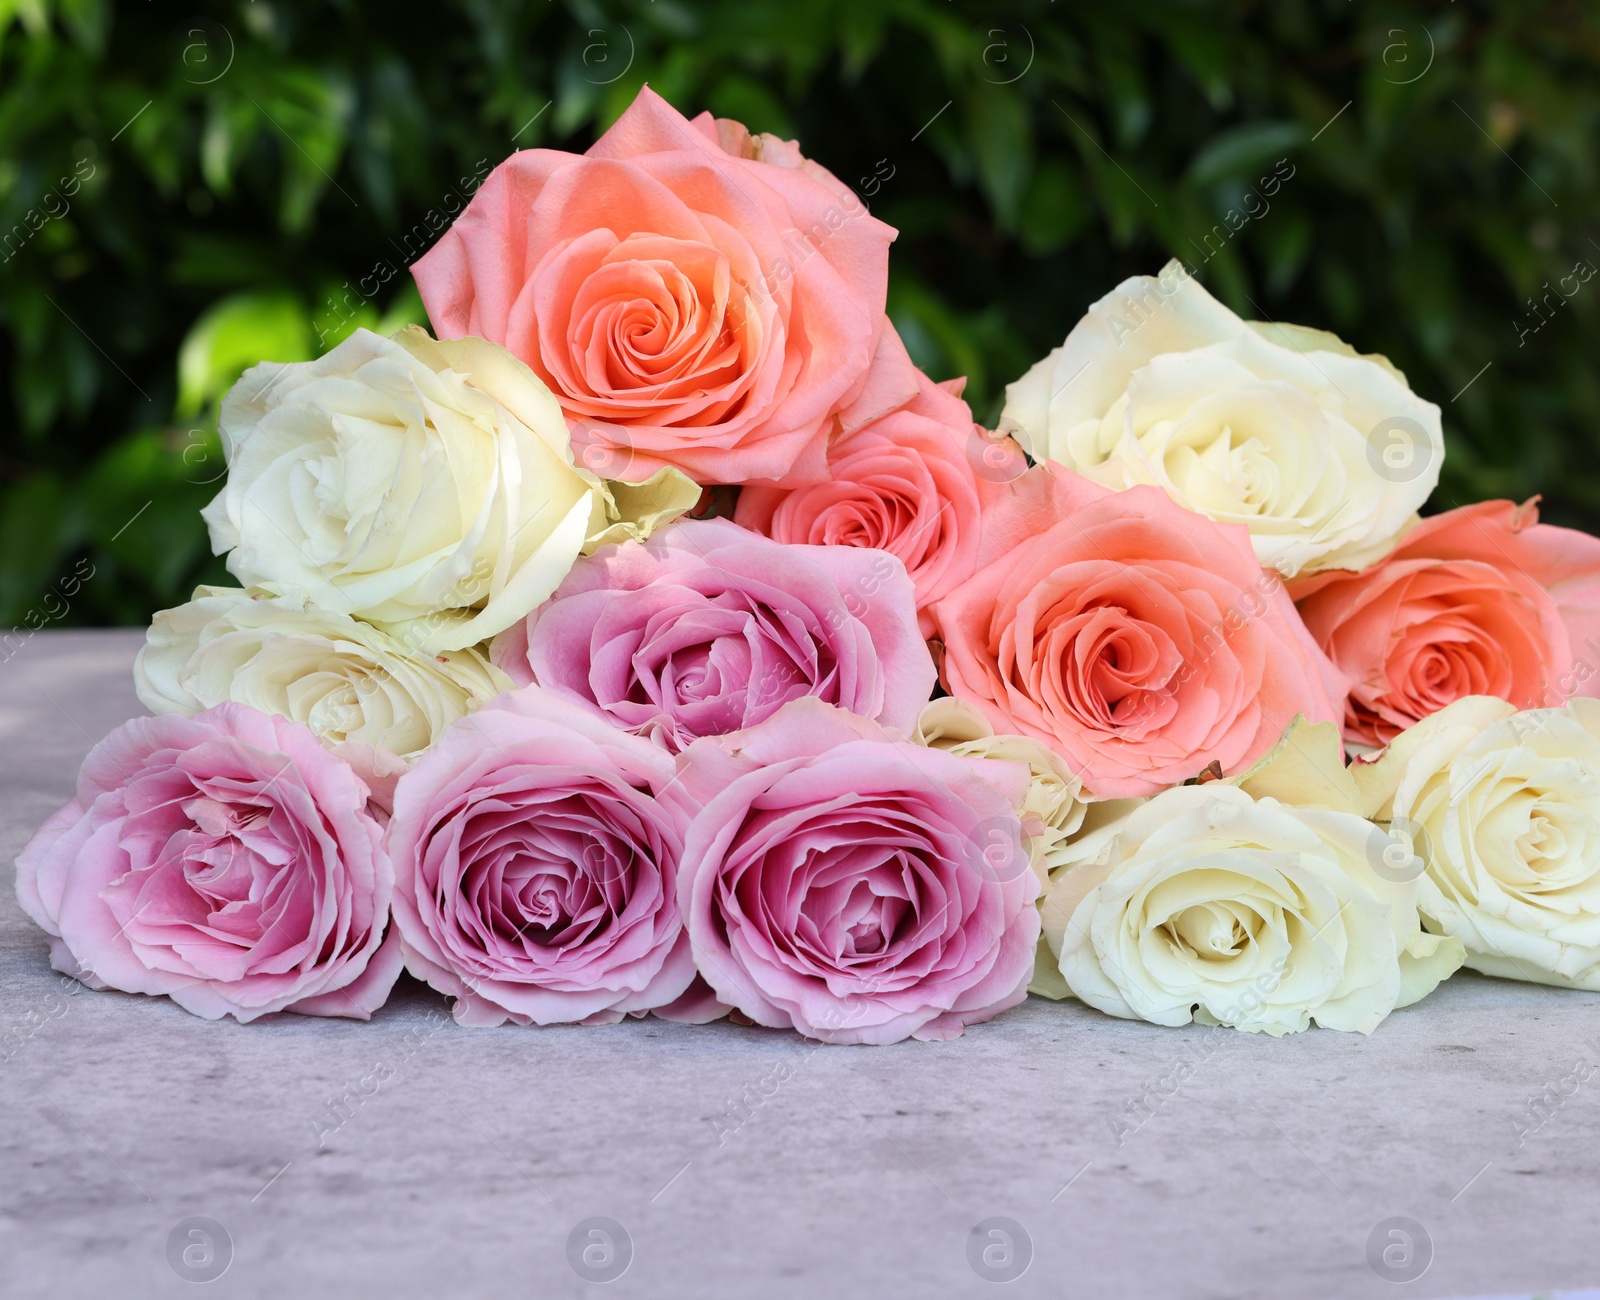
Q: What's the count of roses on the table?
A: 14